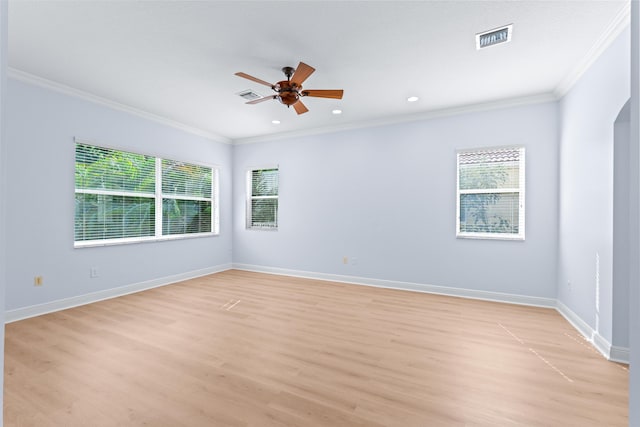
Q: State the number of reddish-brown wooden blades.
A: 5